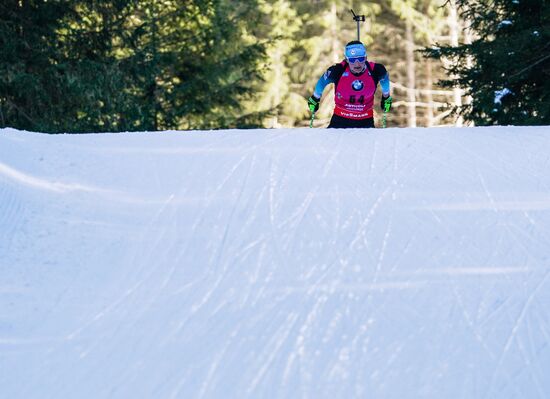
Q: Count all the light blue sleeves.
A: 2